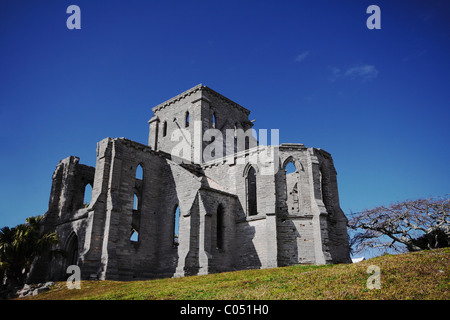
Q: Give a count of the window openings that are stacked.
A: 3